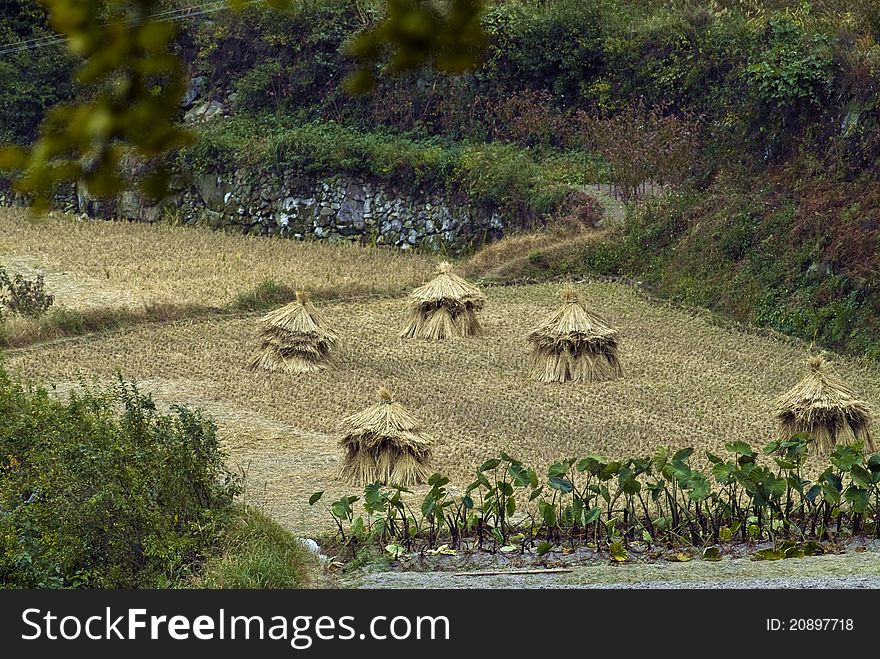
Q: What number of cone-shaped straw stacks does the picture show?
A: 5